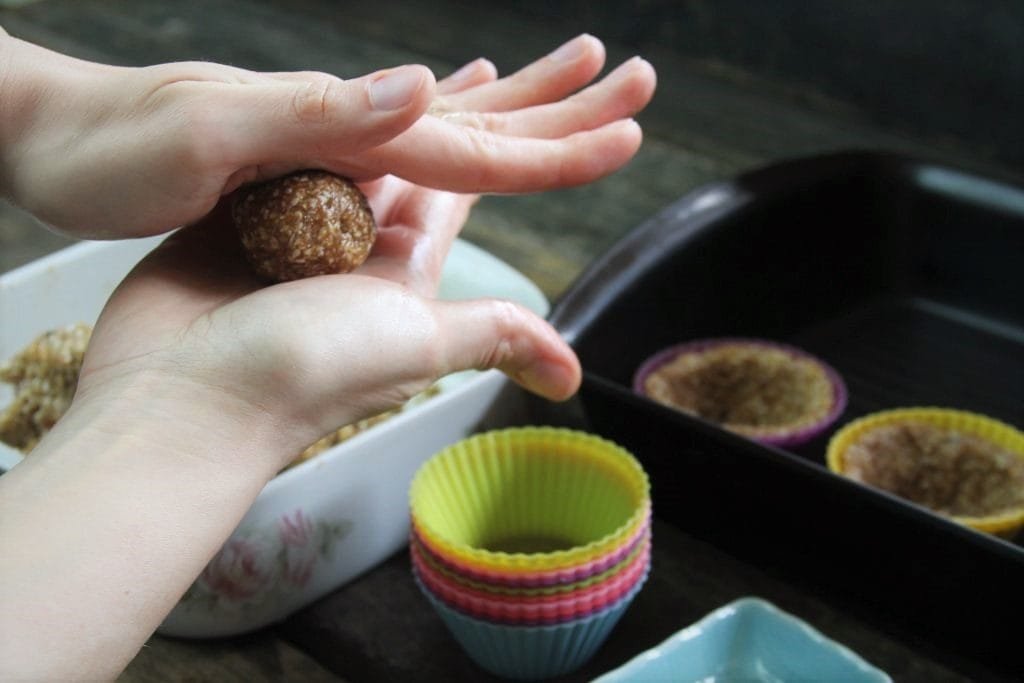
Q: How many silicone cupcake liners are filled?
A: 2